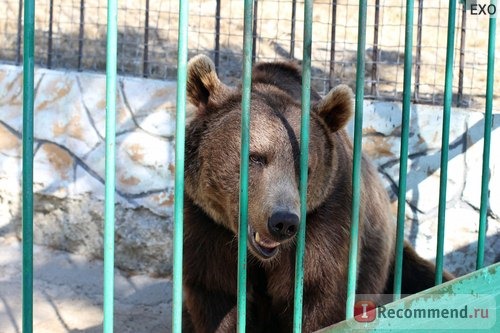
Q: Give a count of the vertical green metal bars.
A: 9